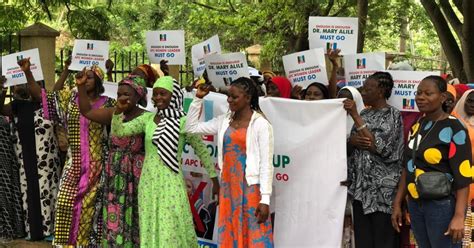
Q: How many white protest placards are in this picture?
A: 9